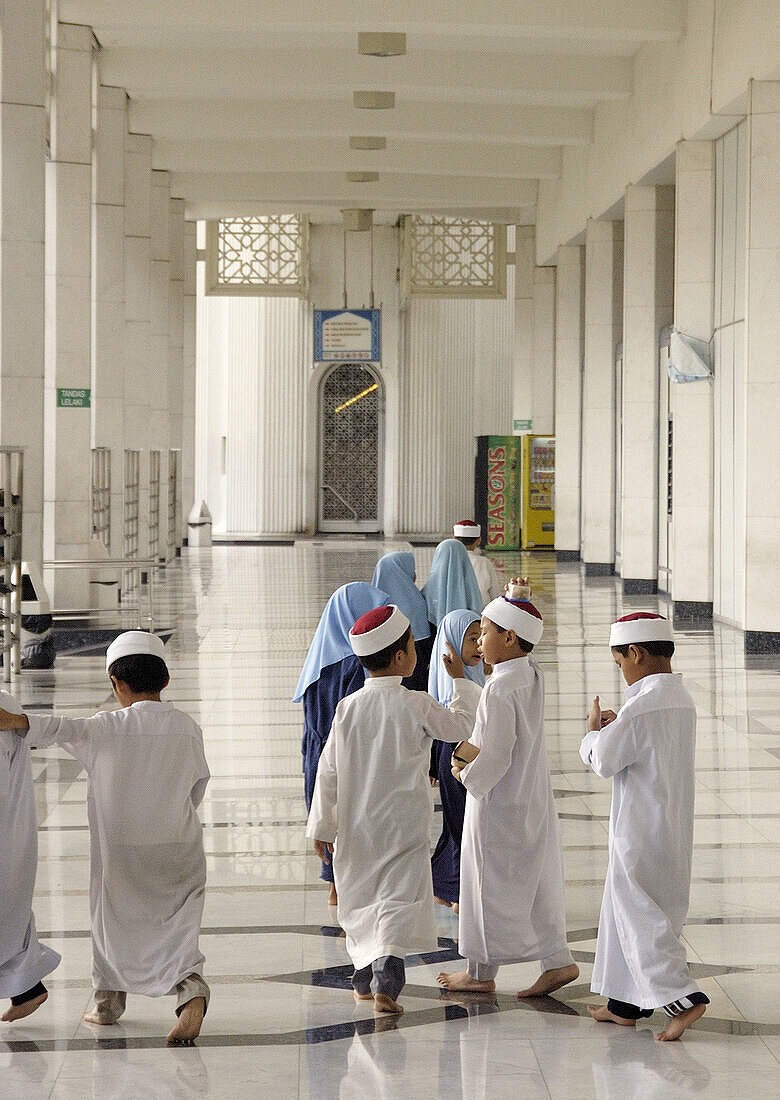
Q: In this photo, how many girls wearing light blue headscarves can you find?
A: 4